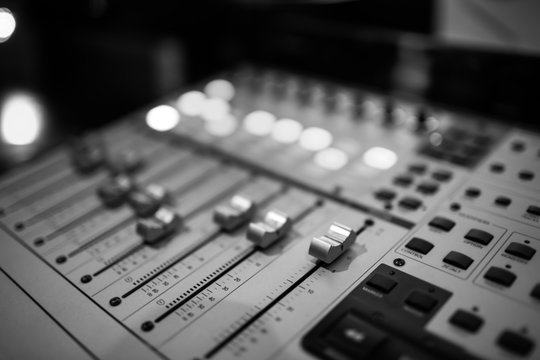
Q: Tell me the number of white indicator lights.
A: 10